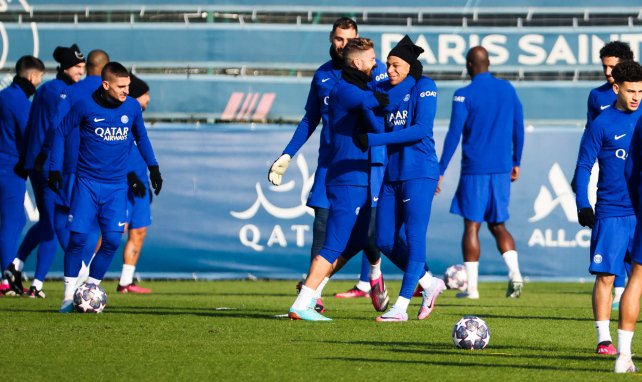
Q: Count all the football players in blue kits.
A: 11